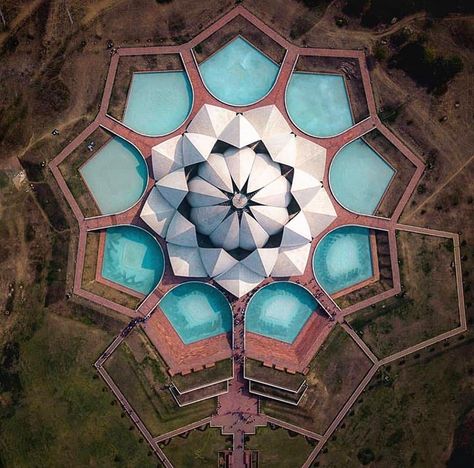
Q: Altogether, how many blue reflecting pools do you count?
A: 9